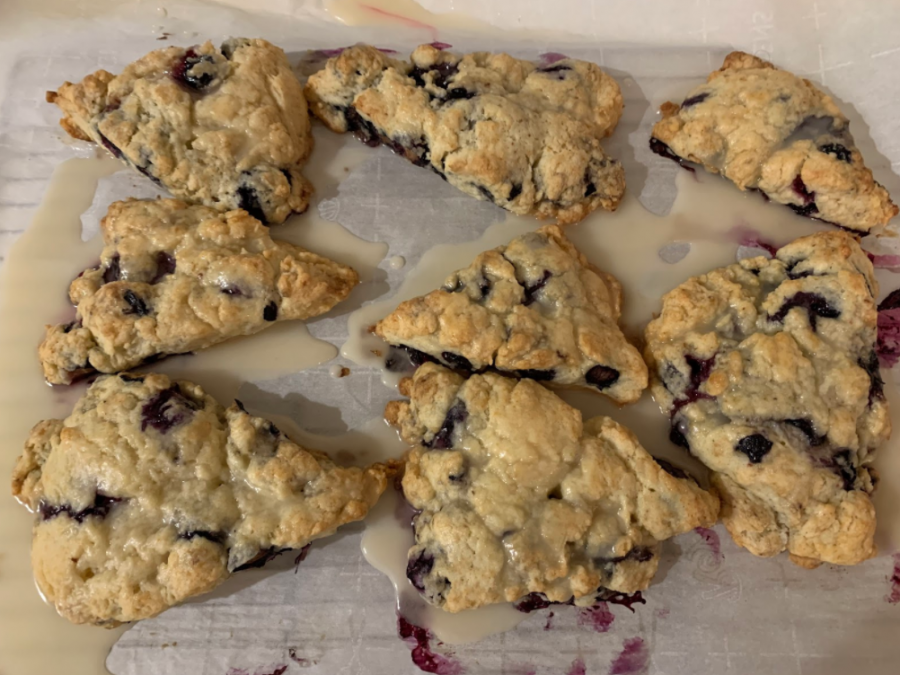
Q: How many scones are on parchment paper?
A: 8